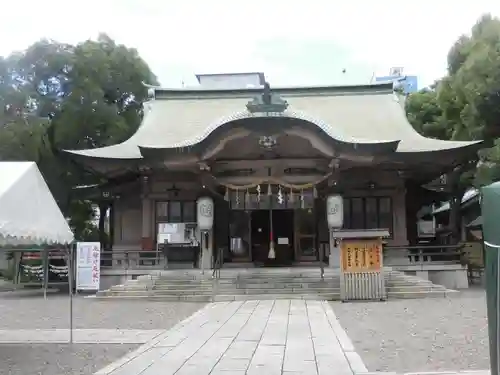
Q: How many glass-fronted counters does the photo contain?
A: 0